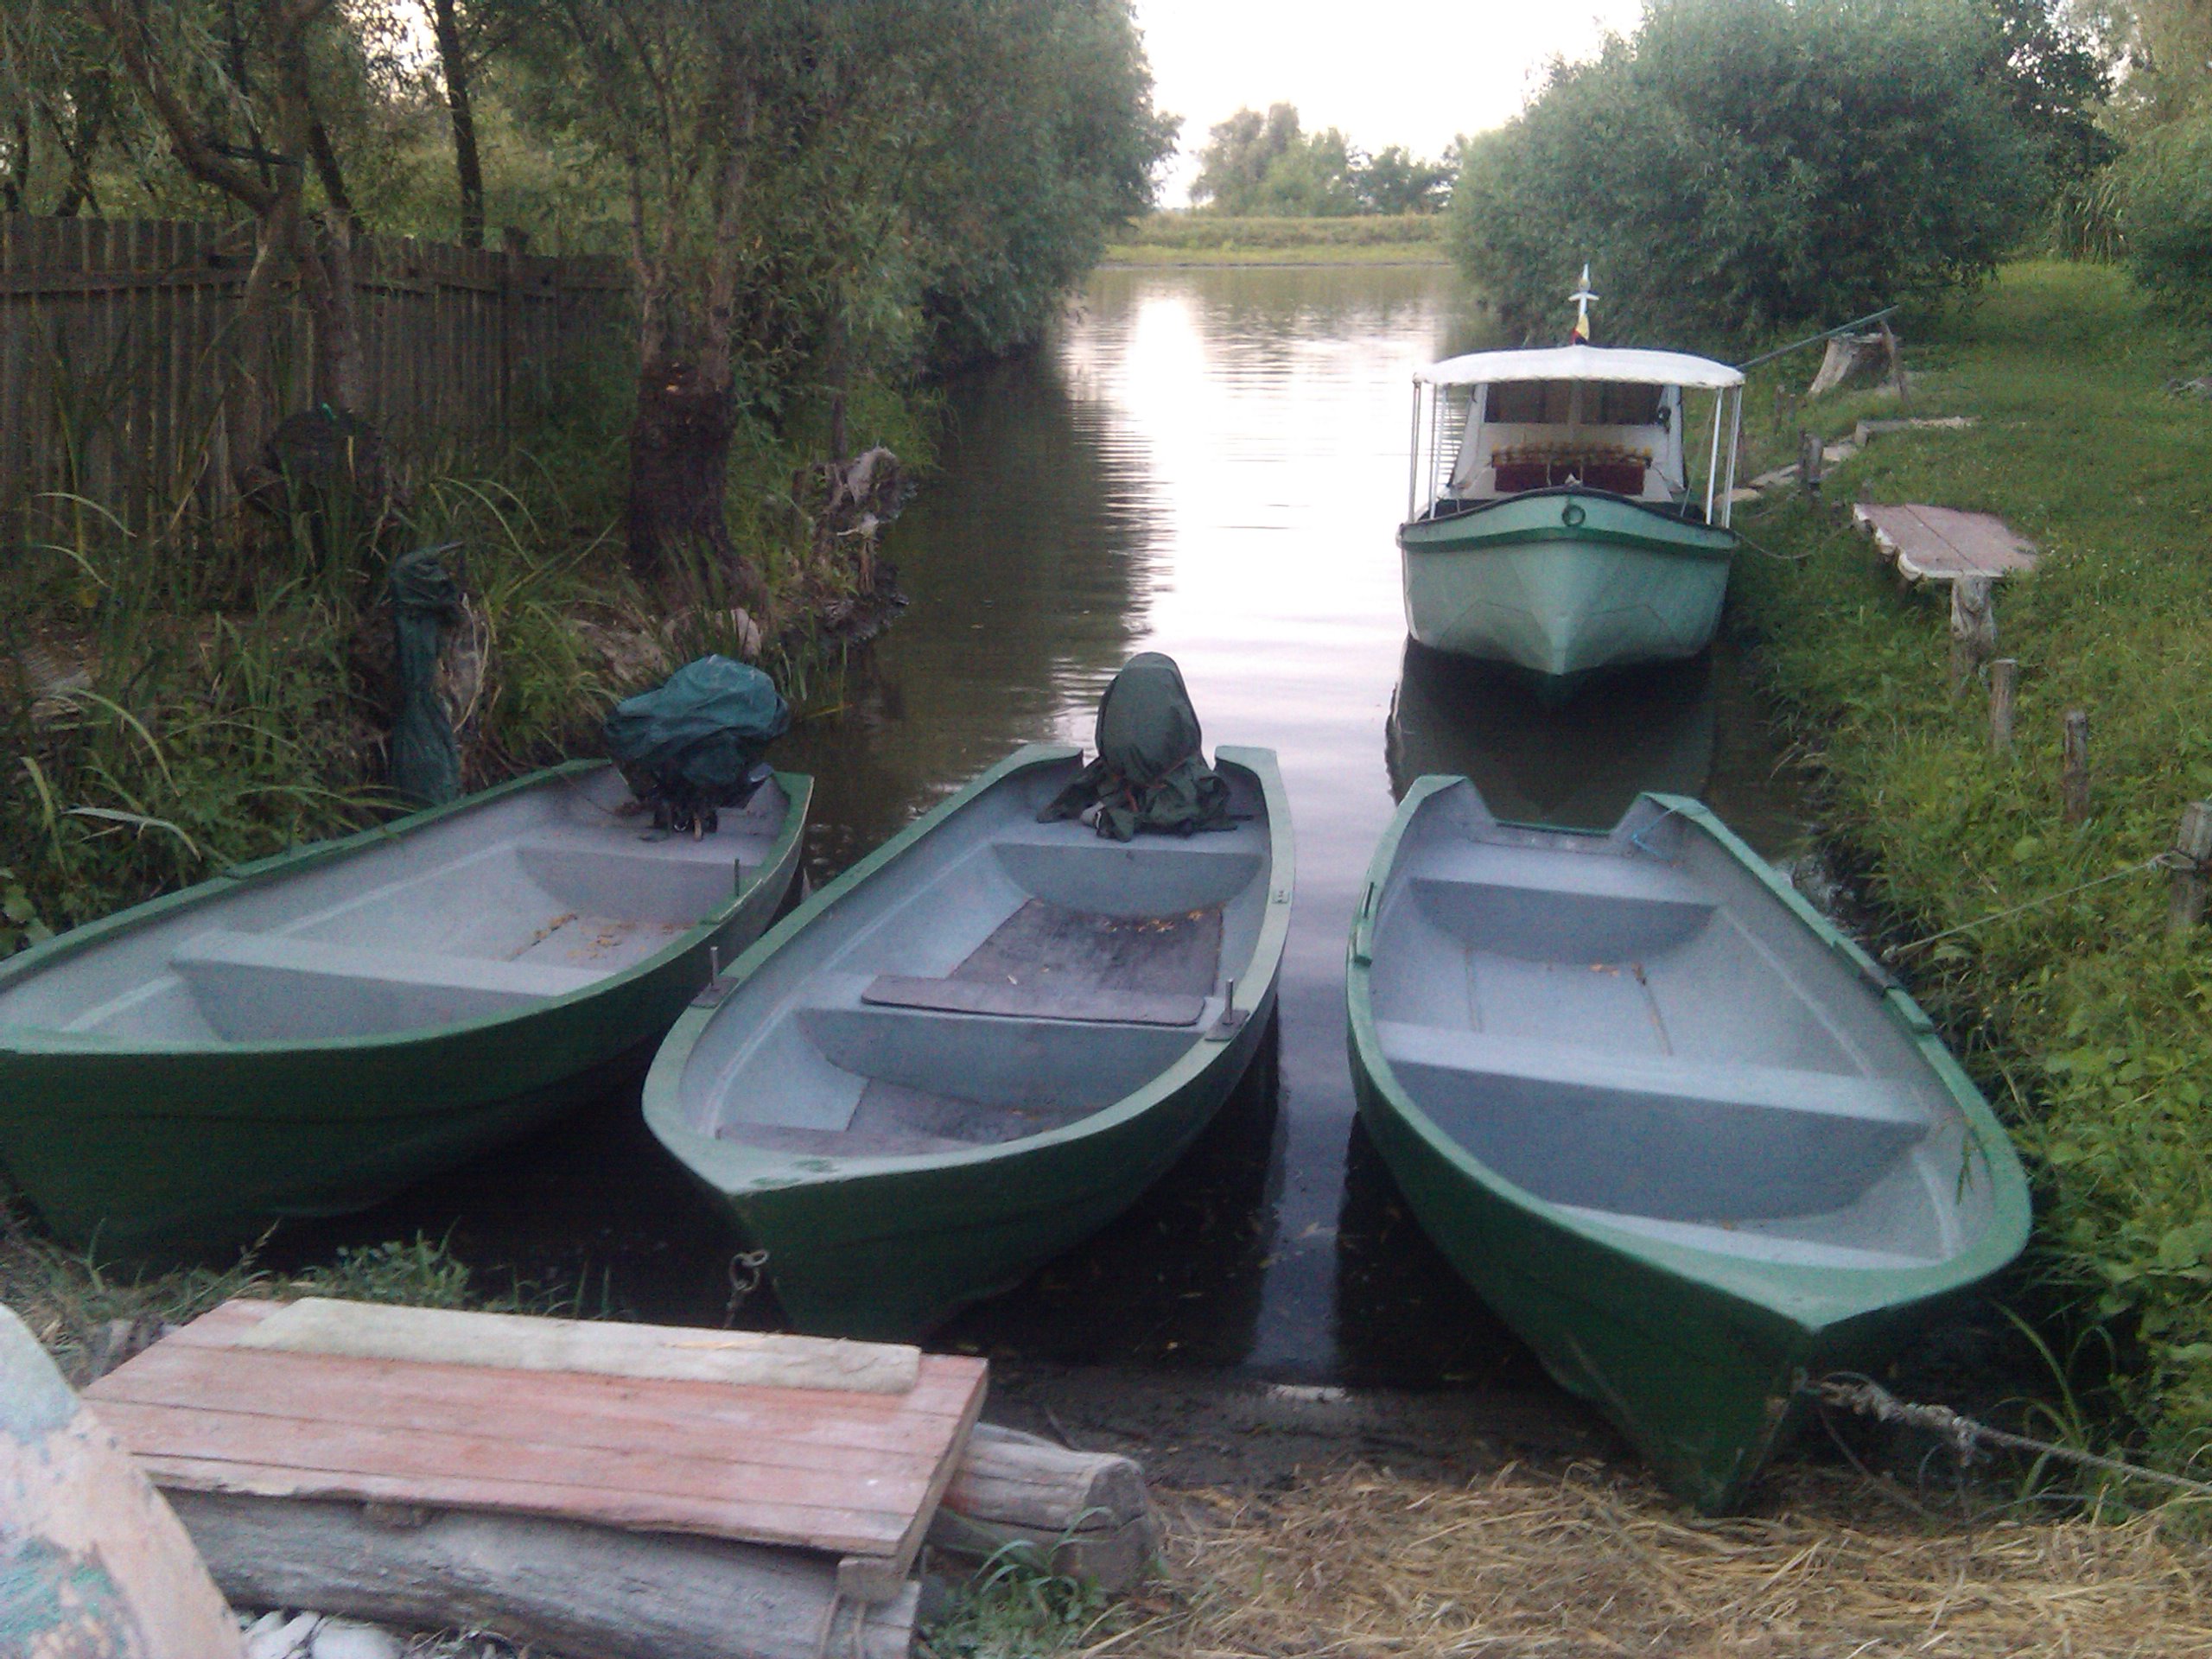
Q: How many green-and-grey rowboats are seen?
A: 3